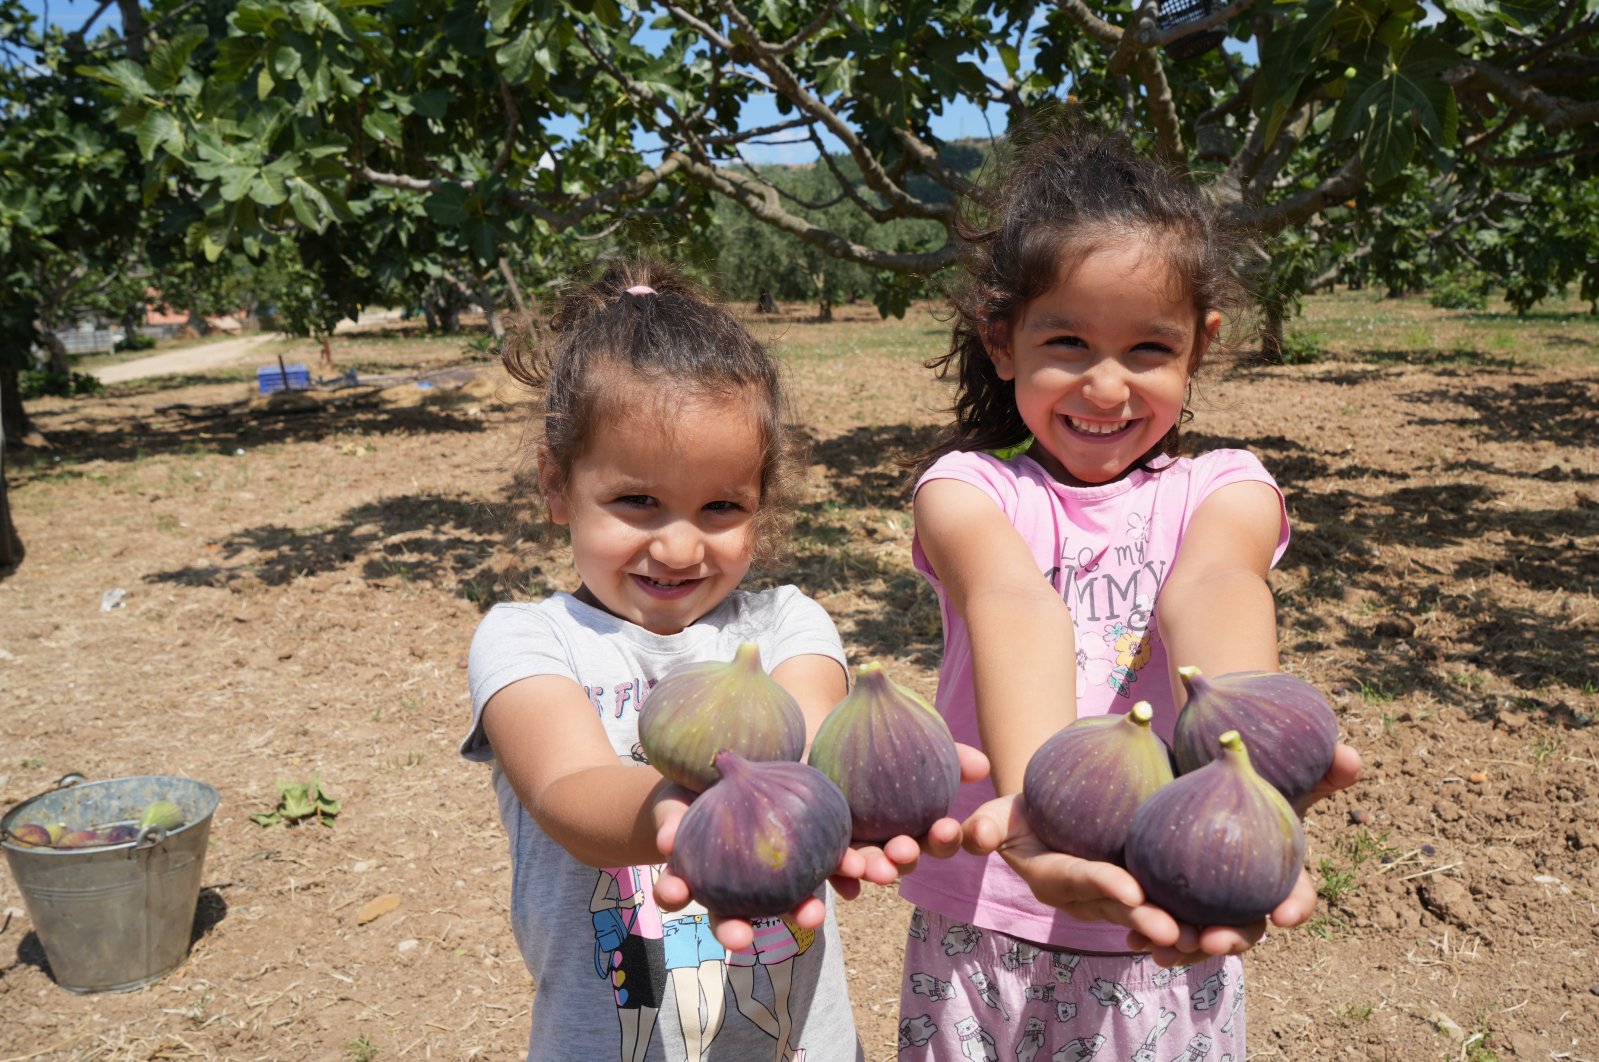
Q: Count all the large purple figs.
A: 6